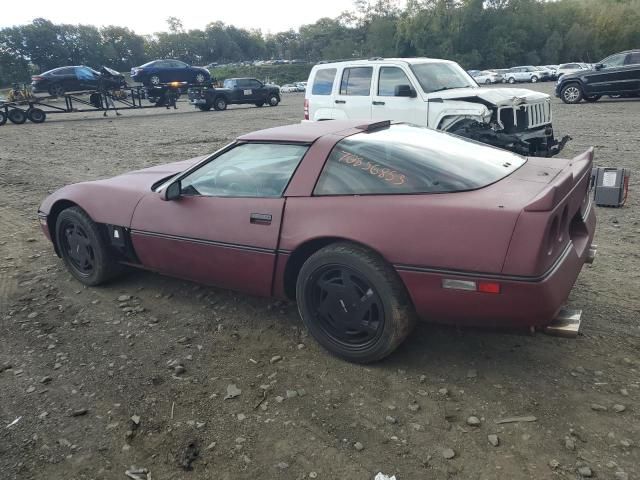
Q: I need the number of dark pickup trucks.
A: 1